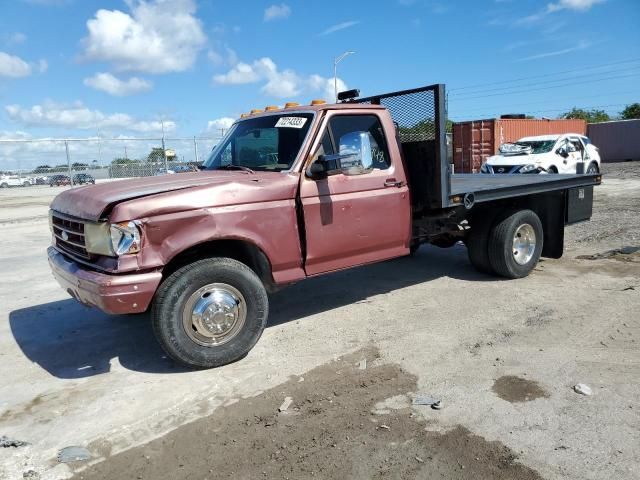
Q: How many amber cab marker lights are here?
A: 5